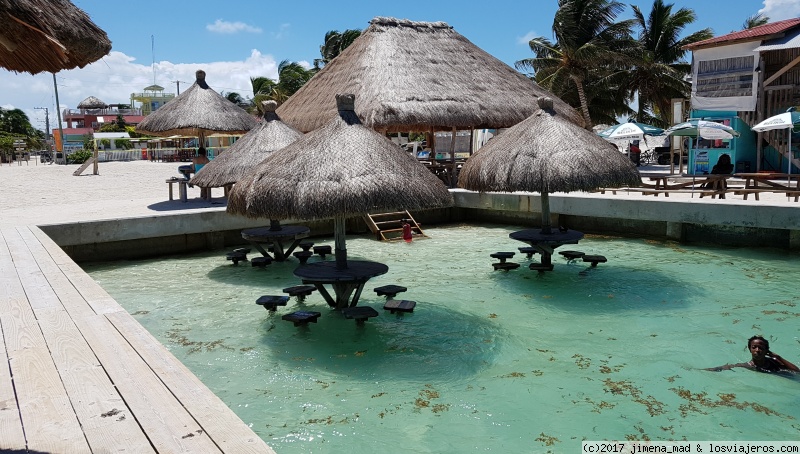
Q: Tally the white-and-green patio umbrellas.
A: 3